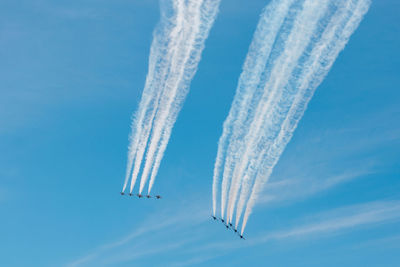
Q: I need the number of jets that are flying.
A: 11